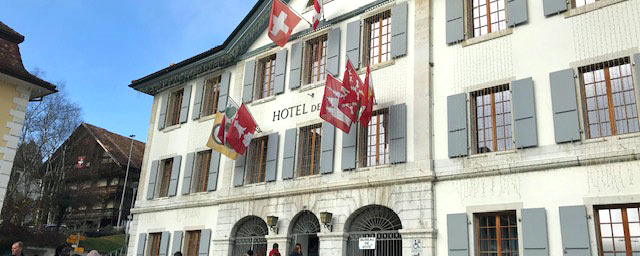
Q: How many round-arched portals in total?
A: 3